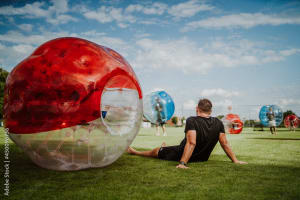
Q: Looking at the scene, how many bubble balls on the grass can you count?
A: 5